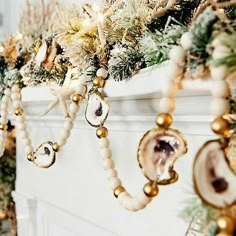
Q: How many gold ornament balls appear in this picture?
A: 12